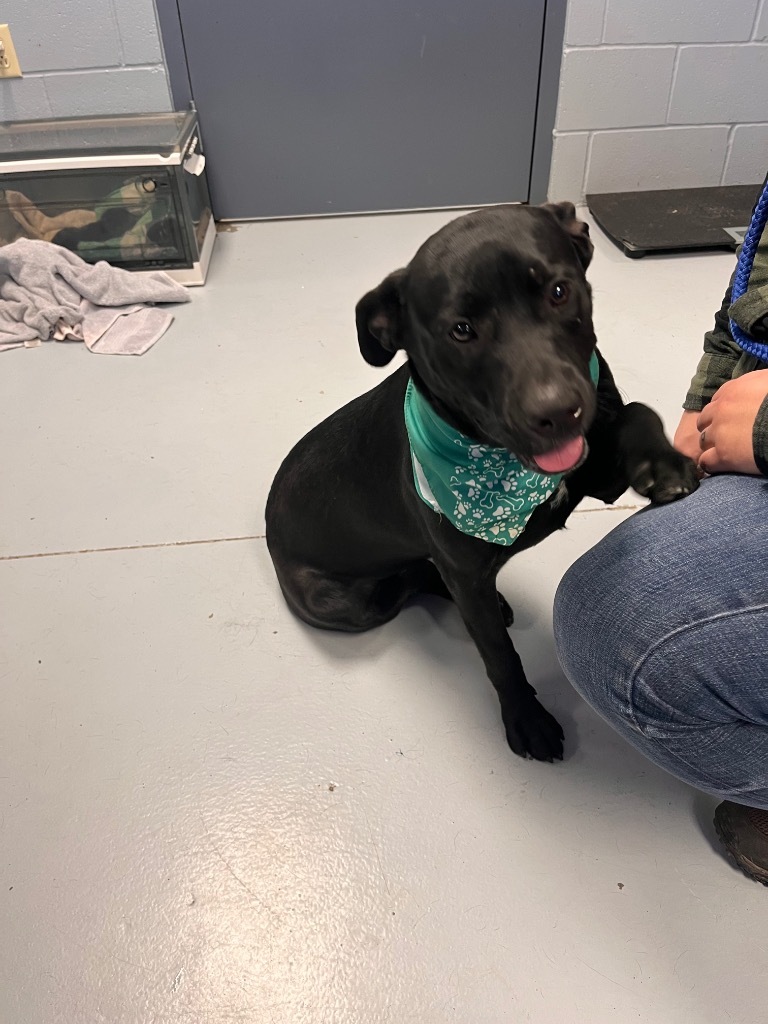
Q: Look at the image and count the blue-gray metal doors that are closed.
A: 1